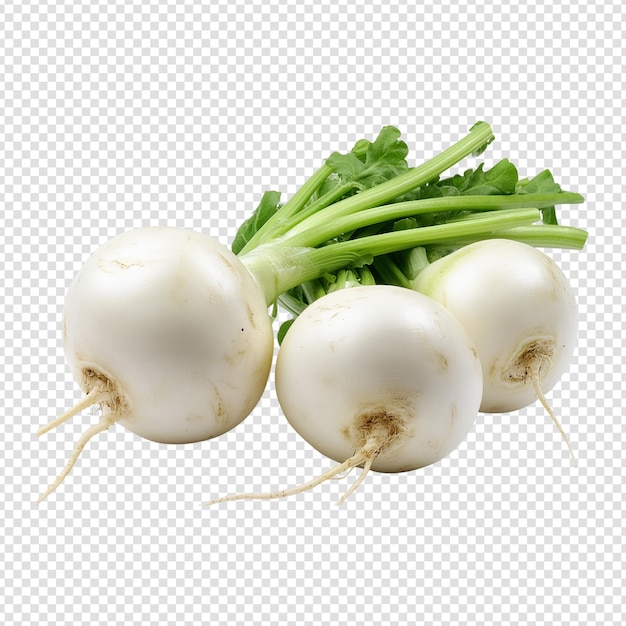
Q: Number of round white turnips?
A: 3